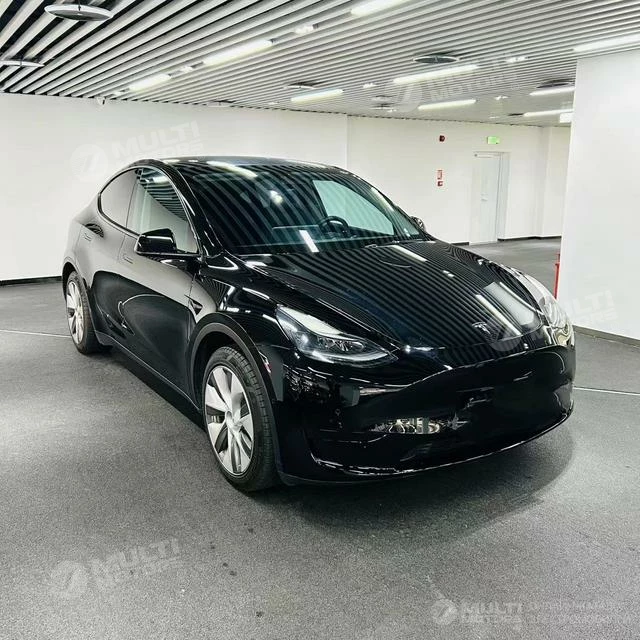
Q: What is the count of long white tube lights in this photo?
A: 9